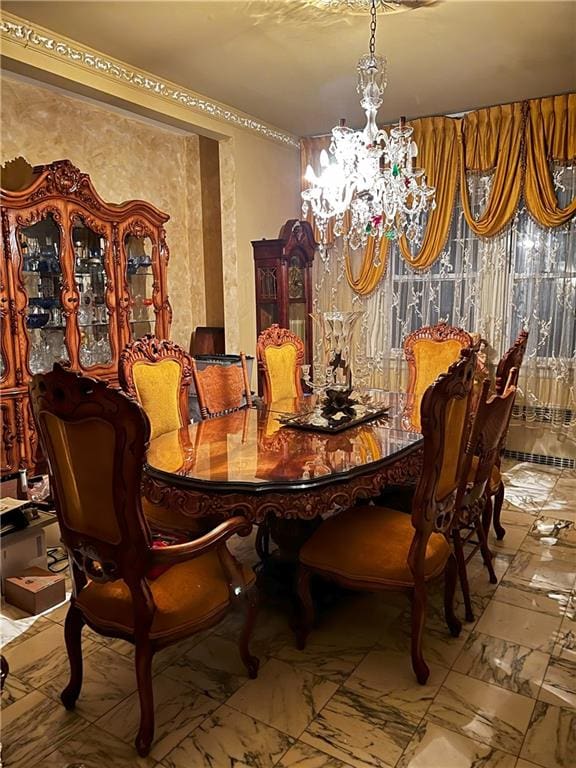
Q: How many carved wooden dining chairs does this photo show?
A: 8